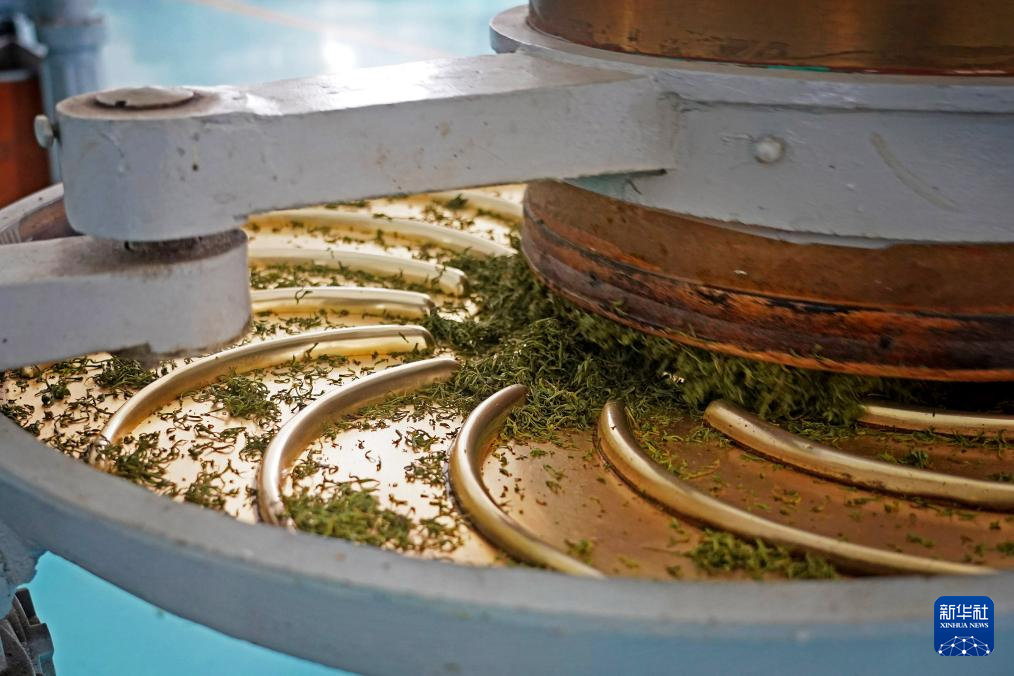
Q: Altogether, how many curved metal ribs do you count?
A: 10